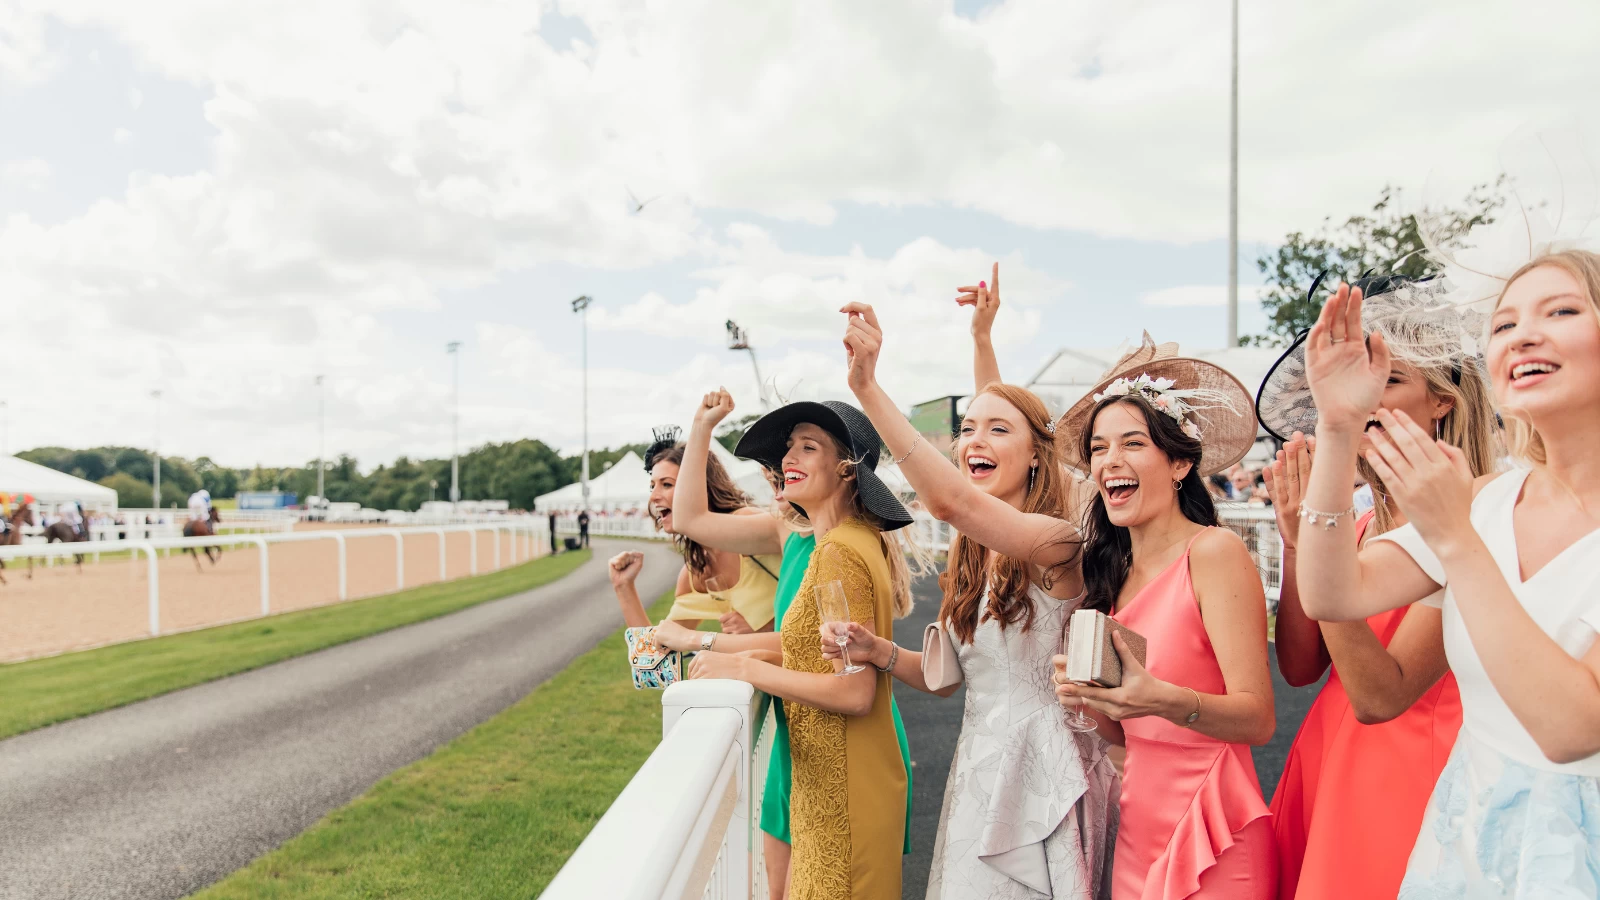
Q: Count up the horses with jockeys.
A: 3